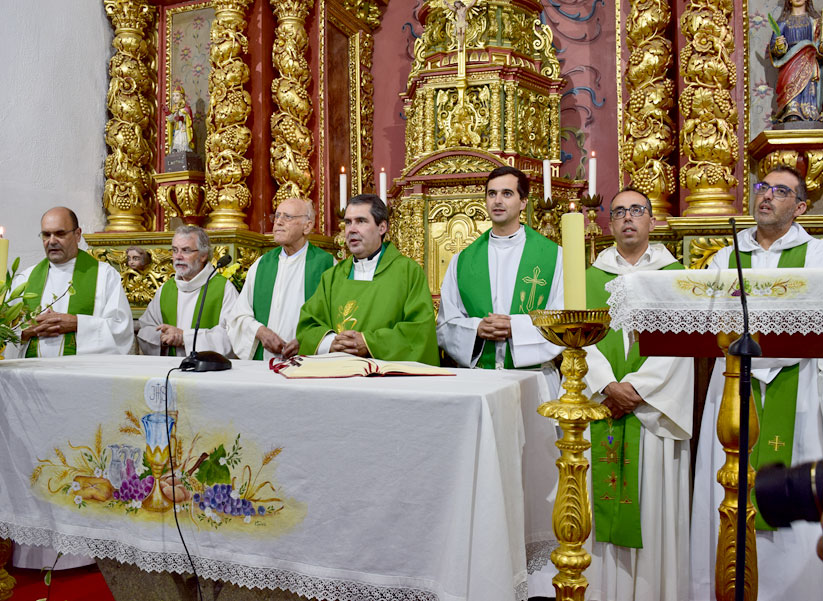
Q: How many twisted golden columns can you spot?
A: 5